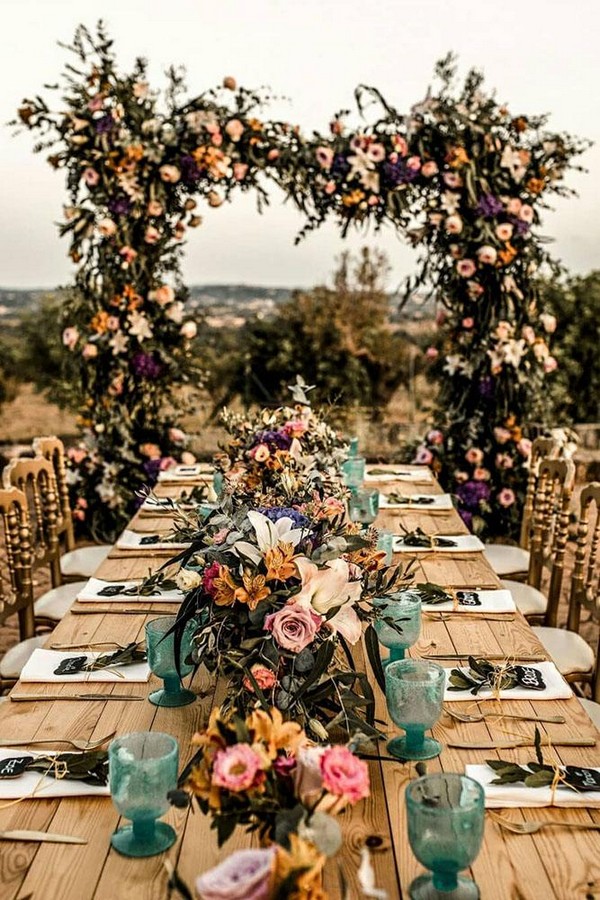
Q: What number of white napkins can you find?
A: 12